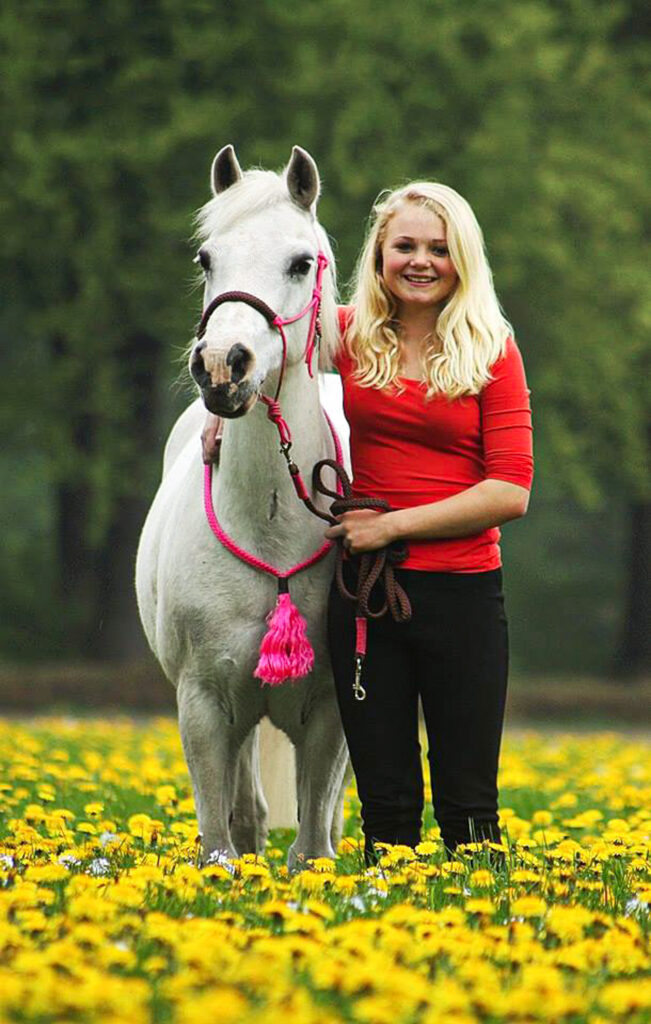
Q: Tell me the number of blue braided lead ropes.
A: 0